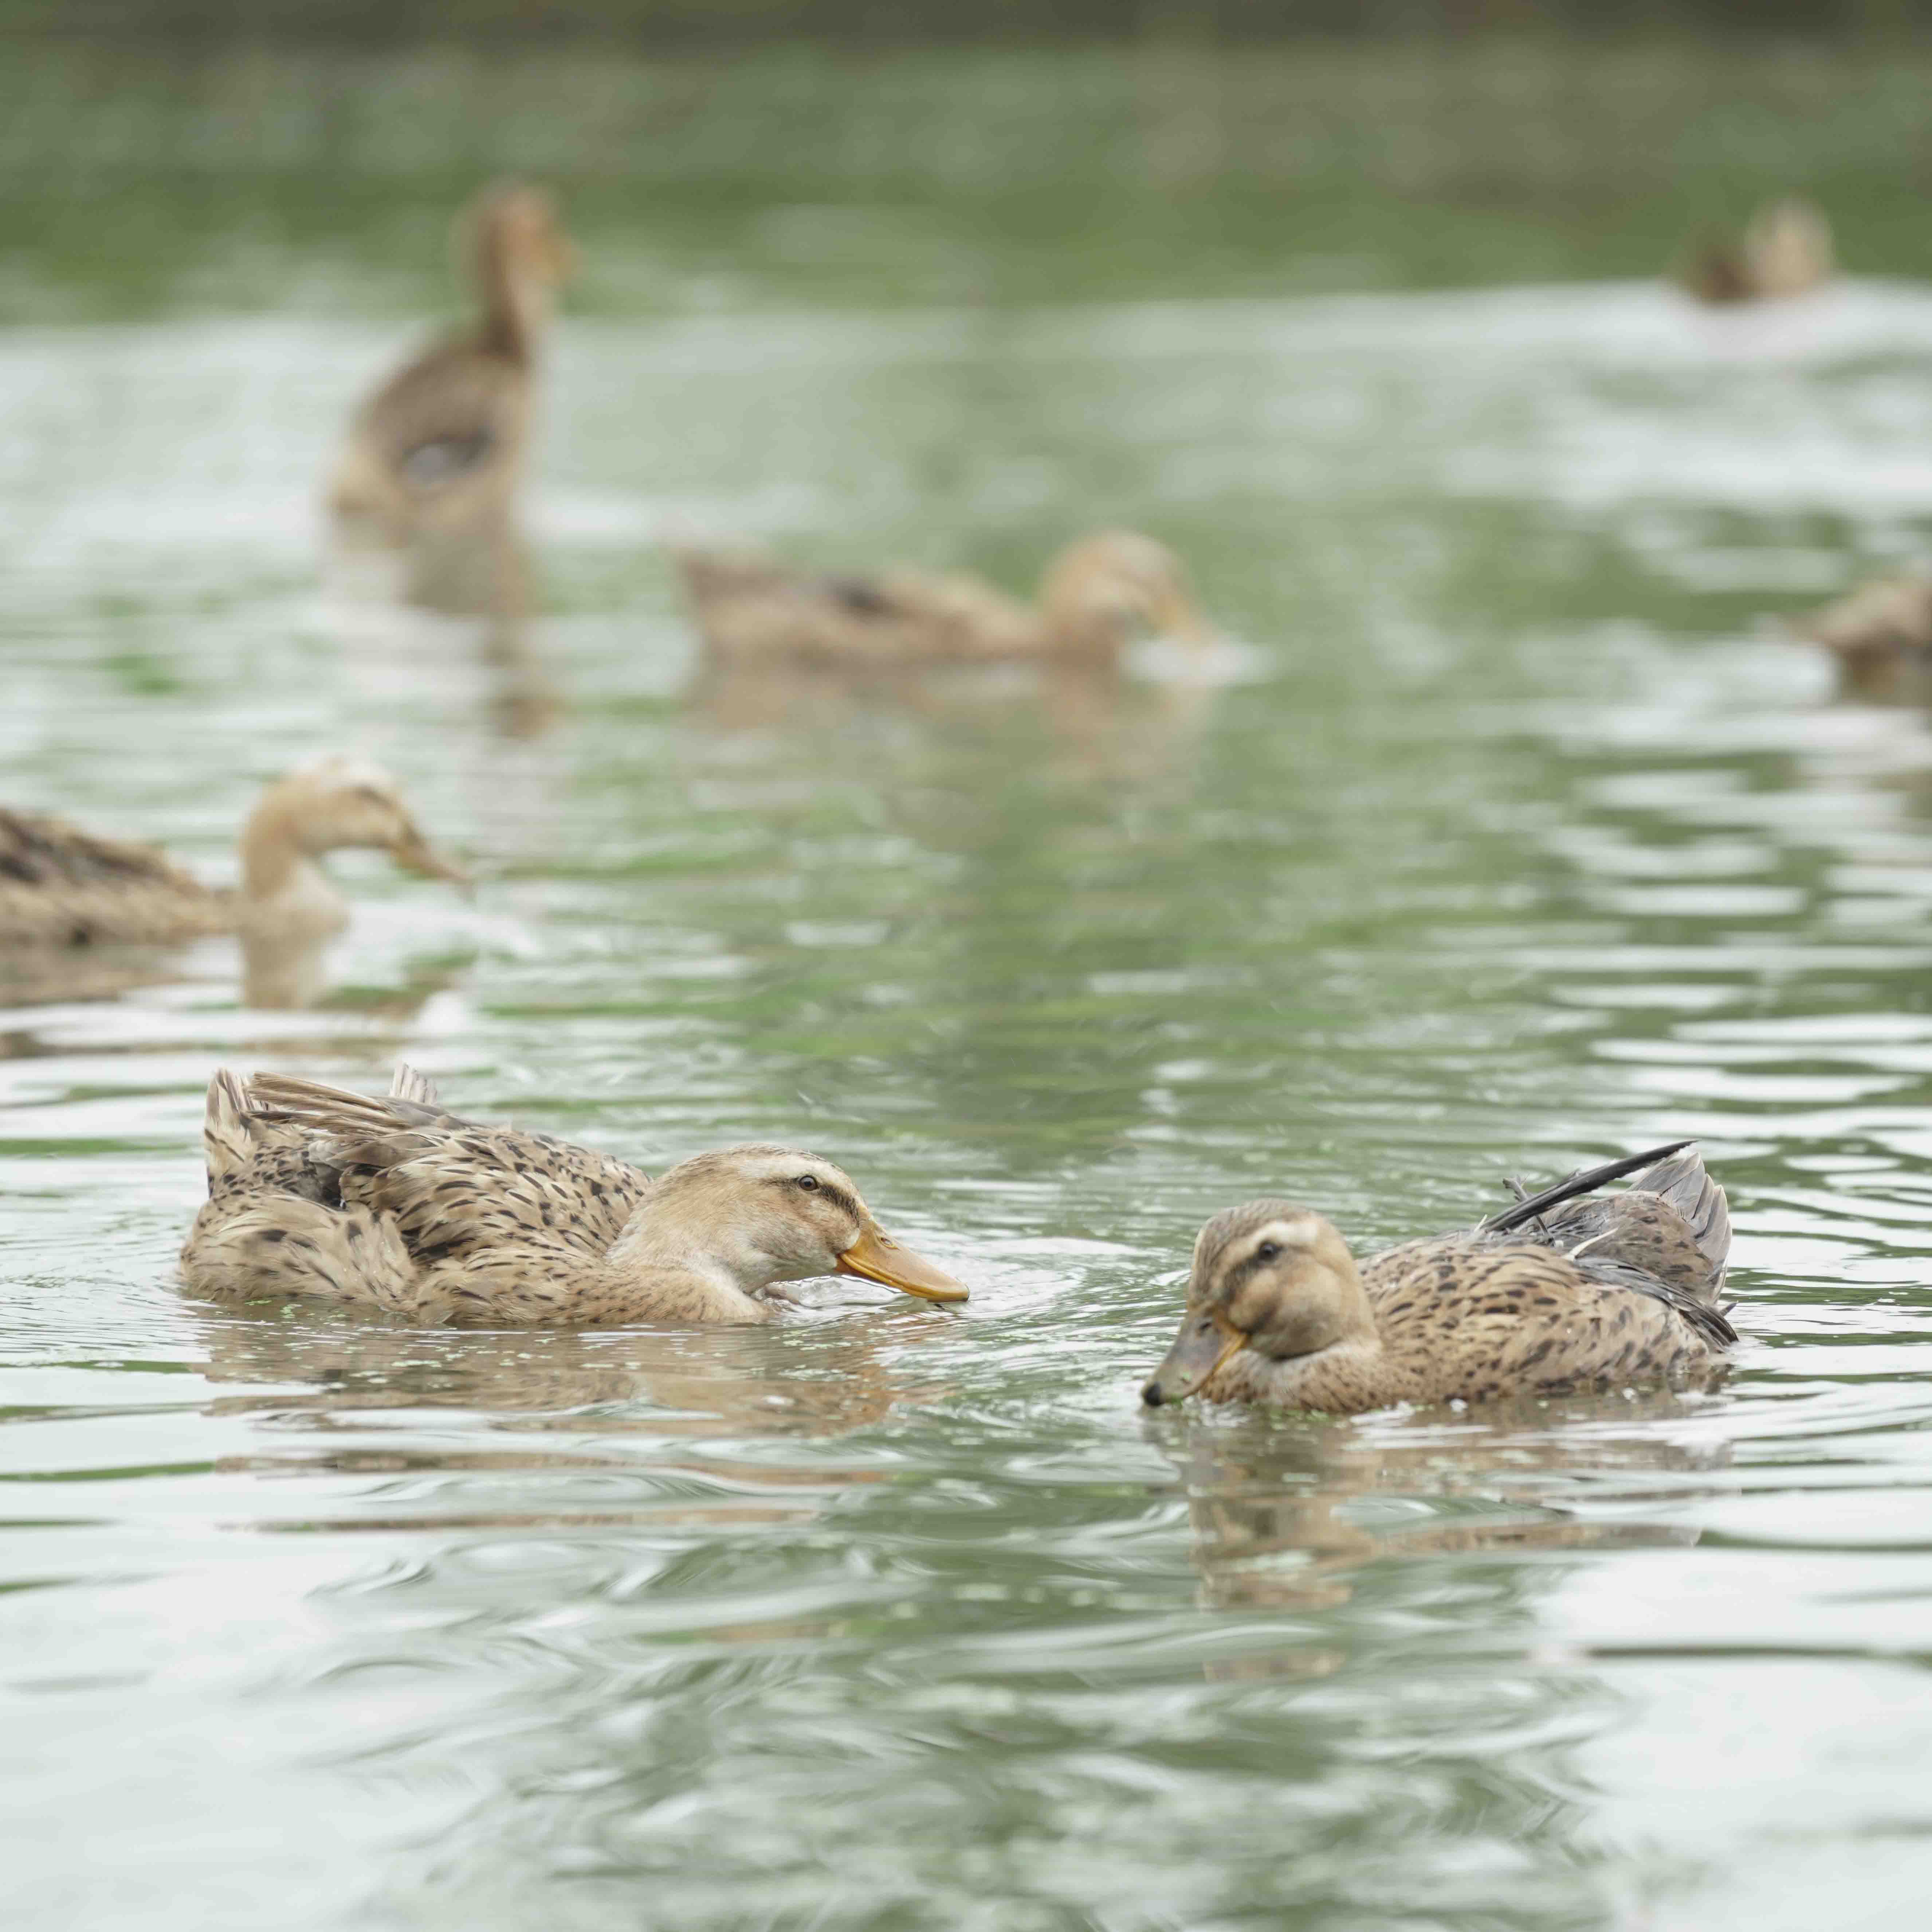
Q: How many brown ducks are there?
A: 7